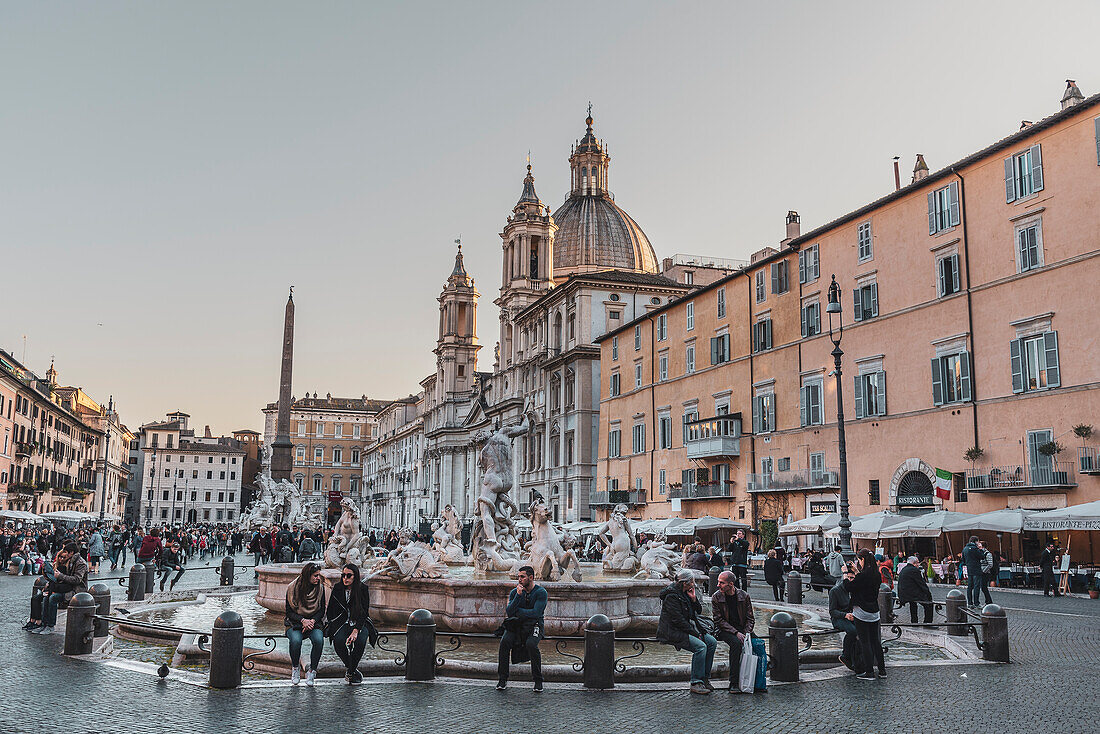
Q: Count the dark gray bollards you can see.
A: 15